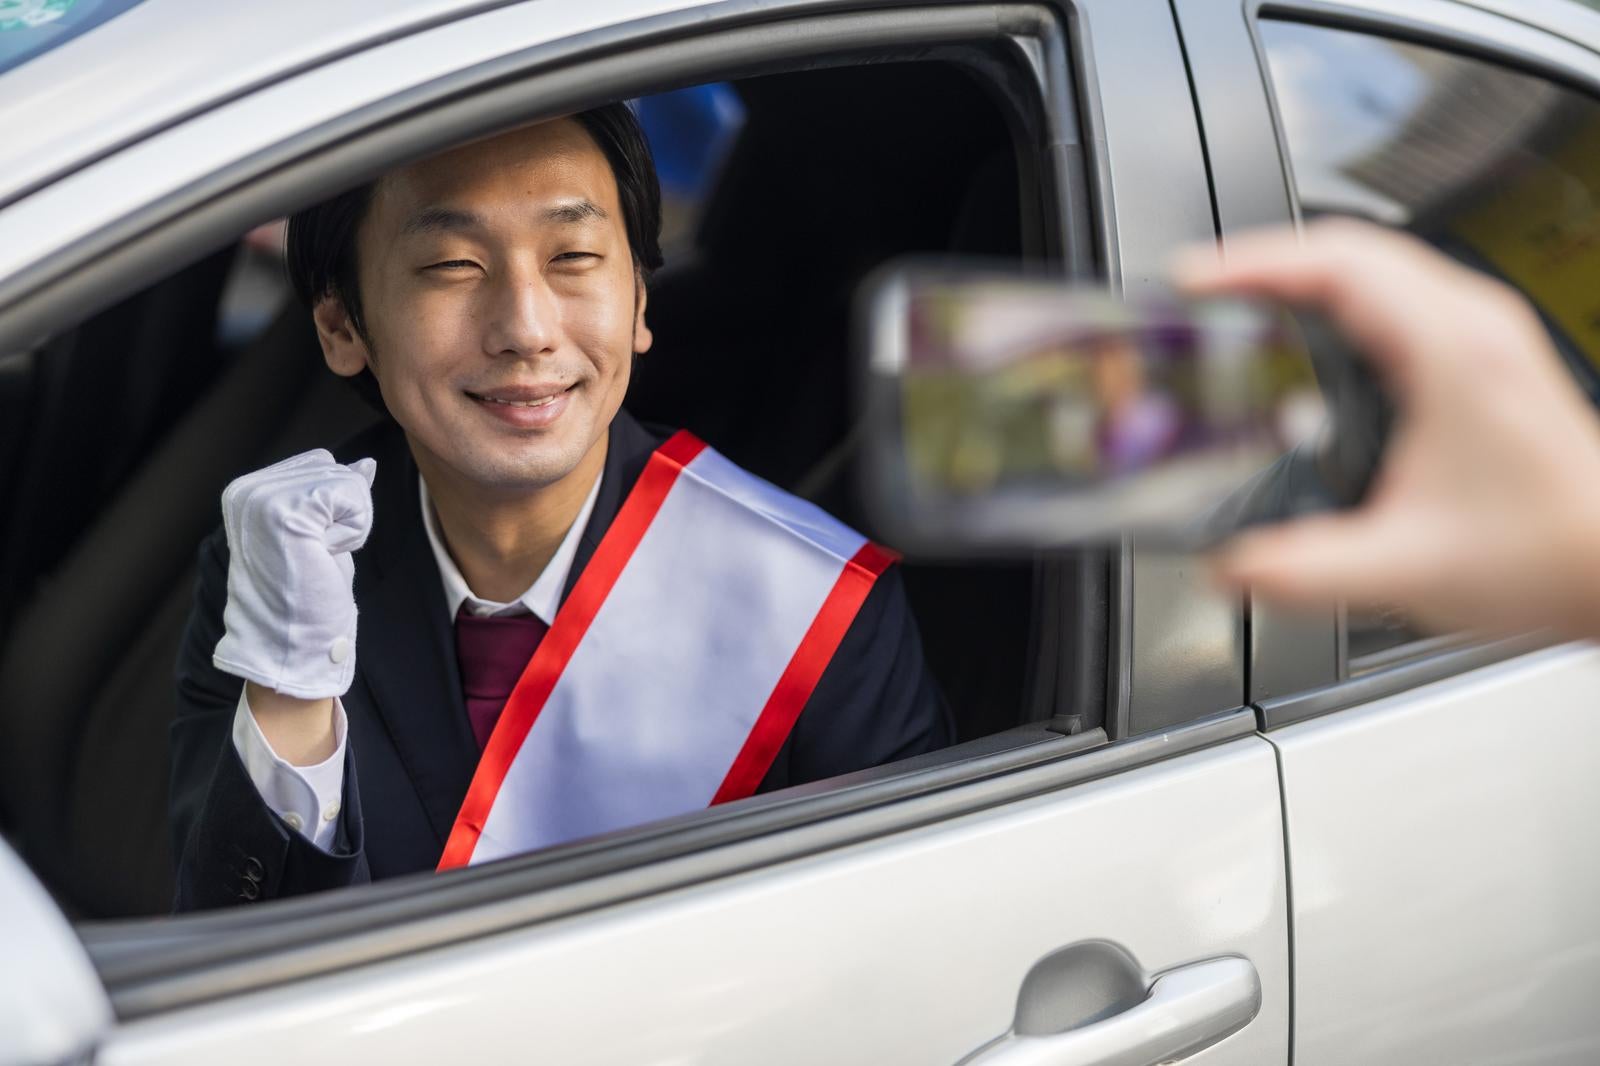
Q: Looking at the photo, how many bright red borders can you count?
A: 2